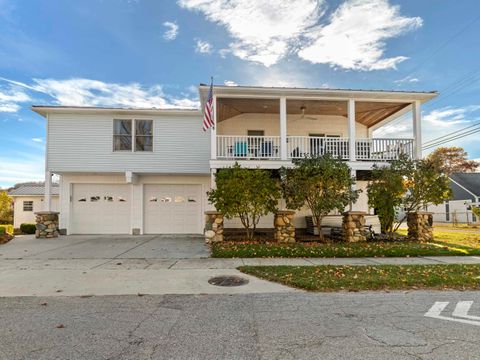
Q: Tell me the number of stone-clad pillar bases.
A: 5